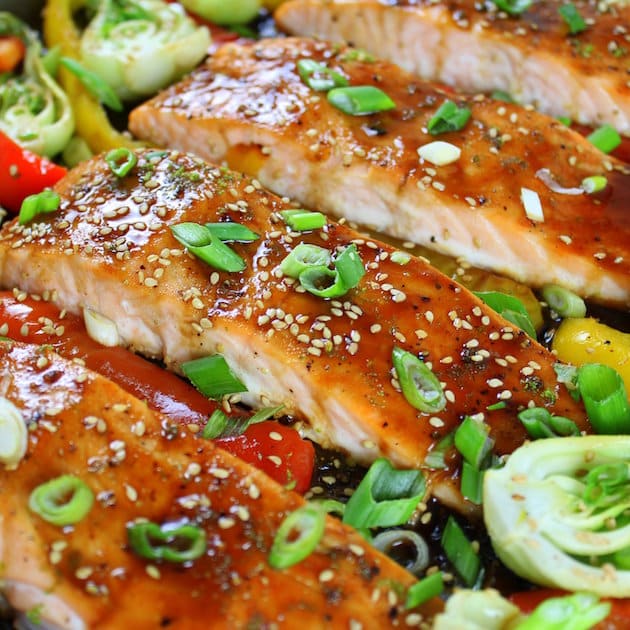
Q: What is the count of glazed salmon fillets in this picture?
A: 4